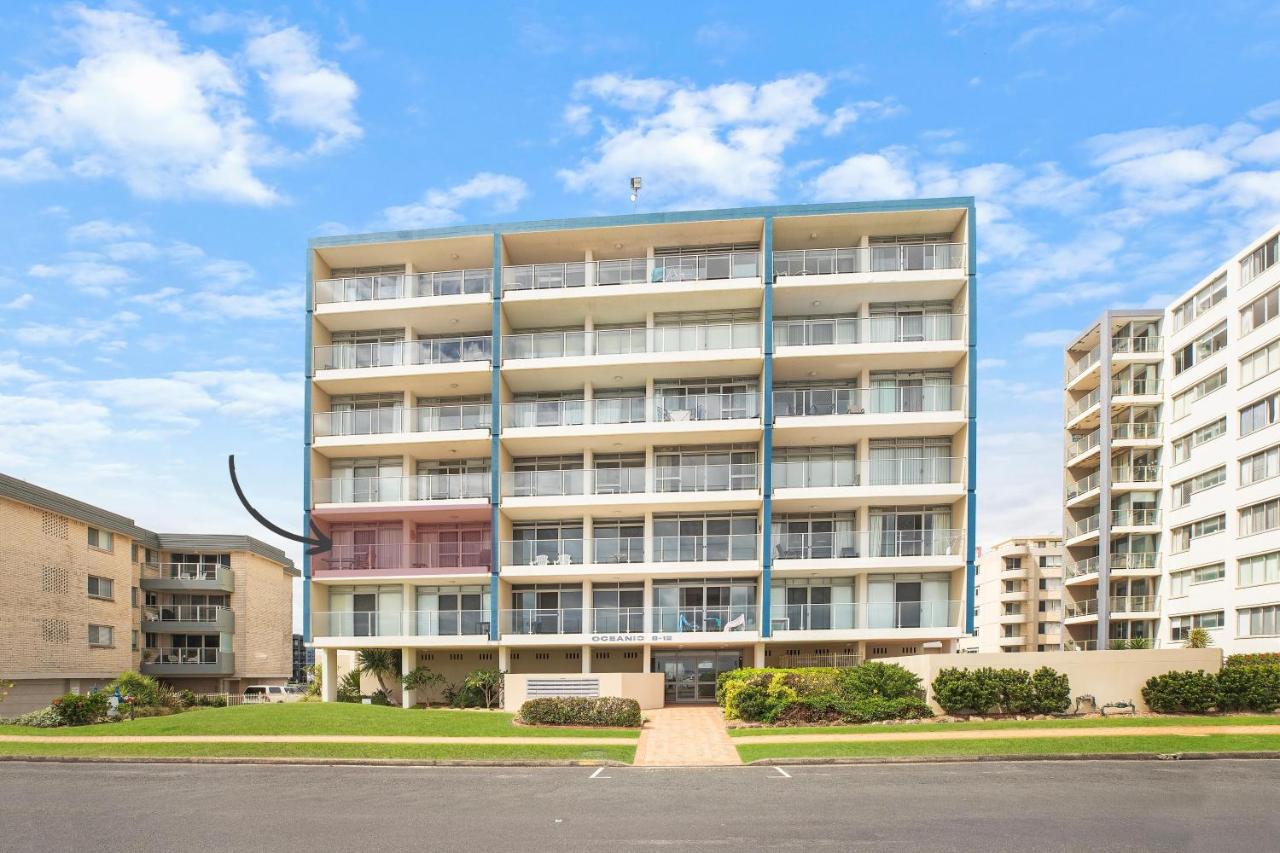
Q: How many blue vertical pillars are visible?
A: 4